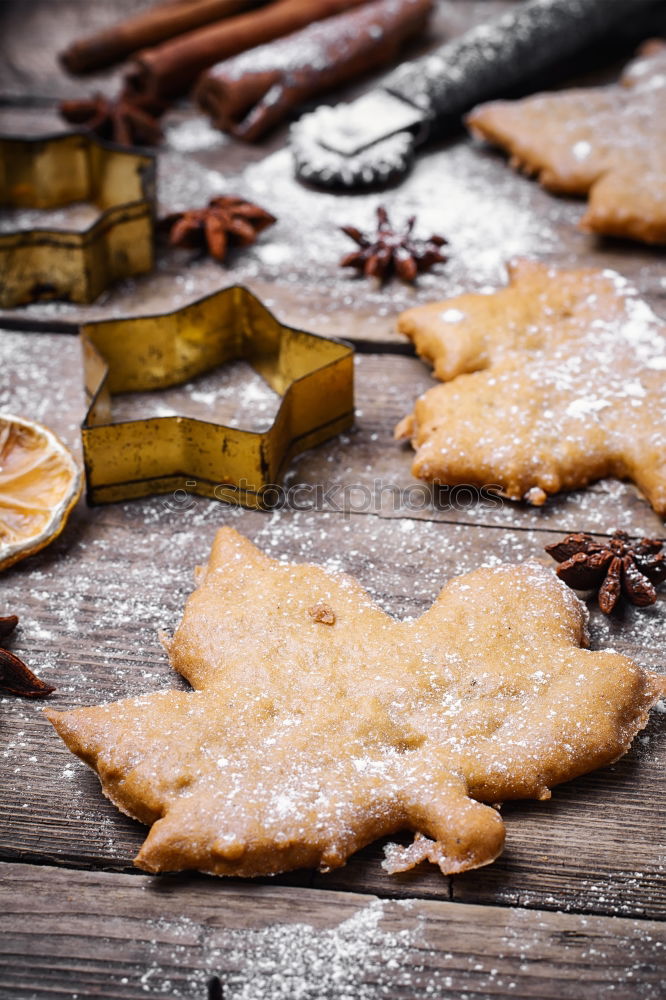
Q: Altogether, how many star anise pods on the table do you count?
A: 5